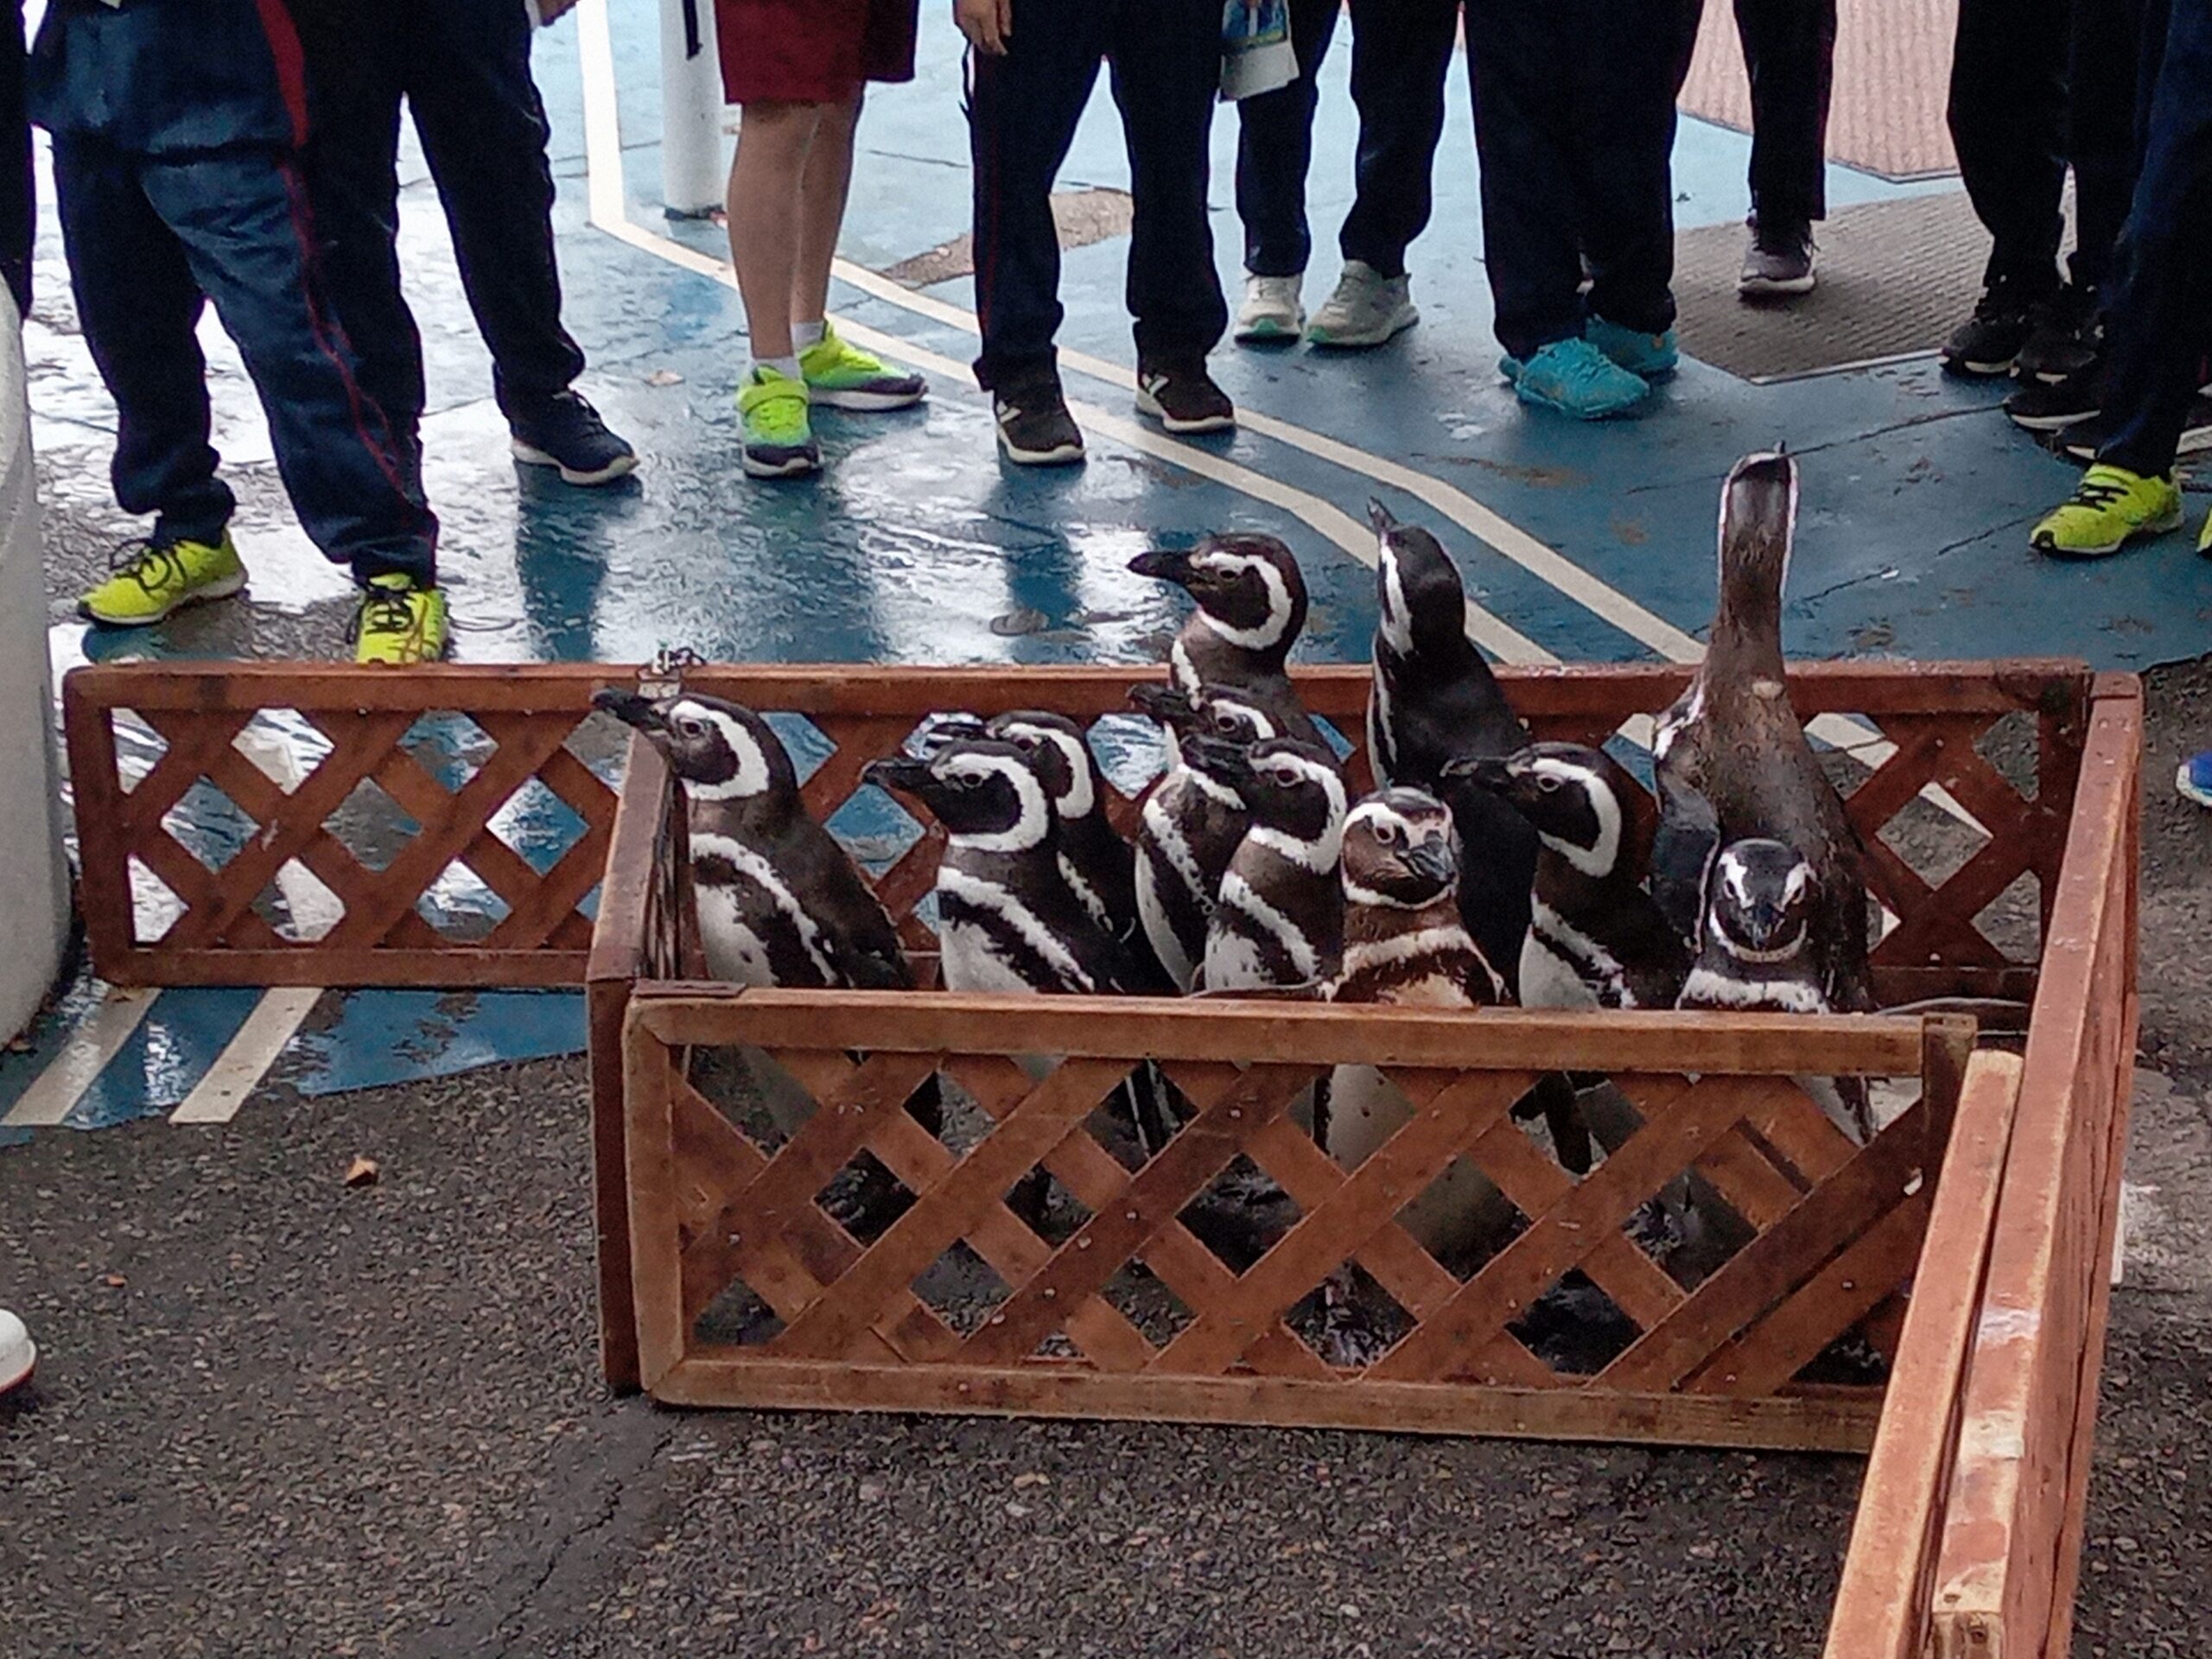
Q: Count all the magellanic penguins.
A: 11